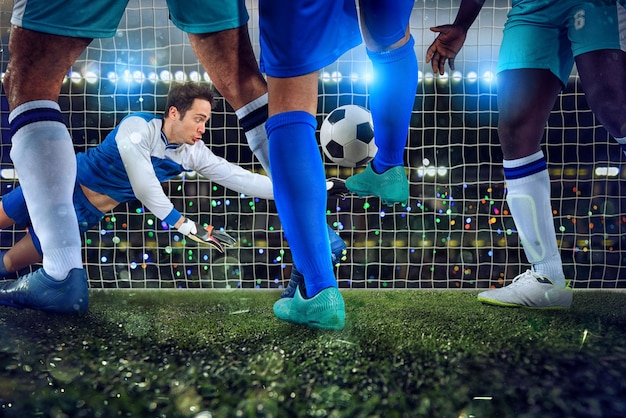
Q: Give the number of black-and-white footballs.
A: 1